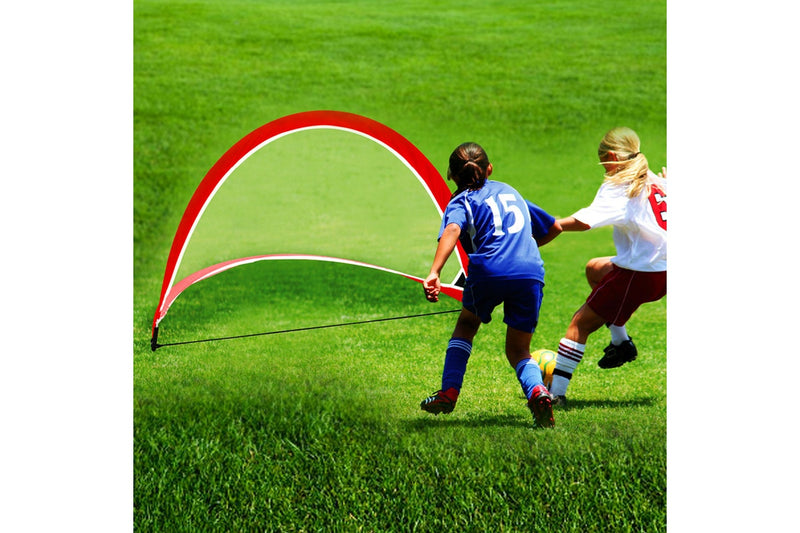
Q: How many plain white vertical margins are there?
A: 2